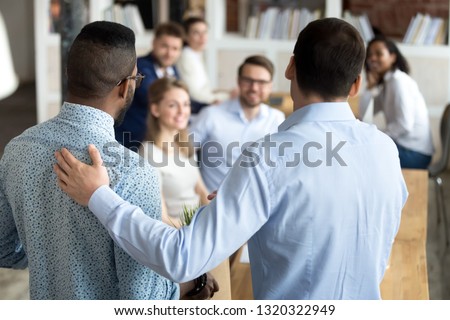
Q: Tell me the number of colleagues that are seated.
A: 5